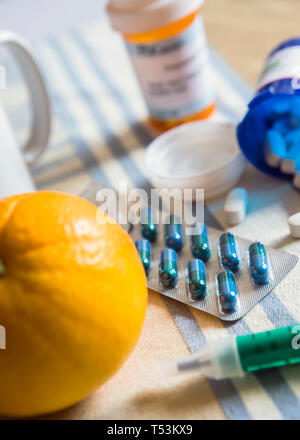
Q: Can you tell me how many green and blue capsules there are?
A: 9